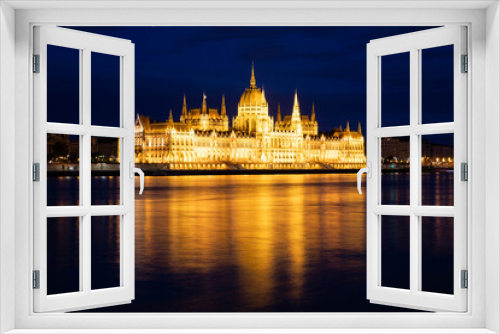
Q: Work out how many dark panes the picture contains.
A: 12